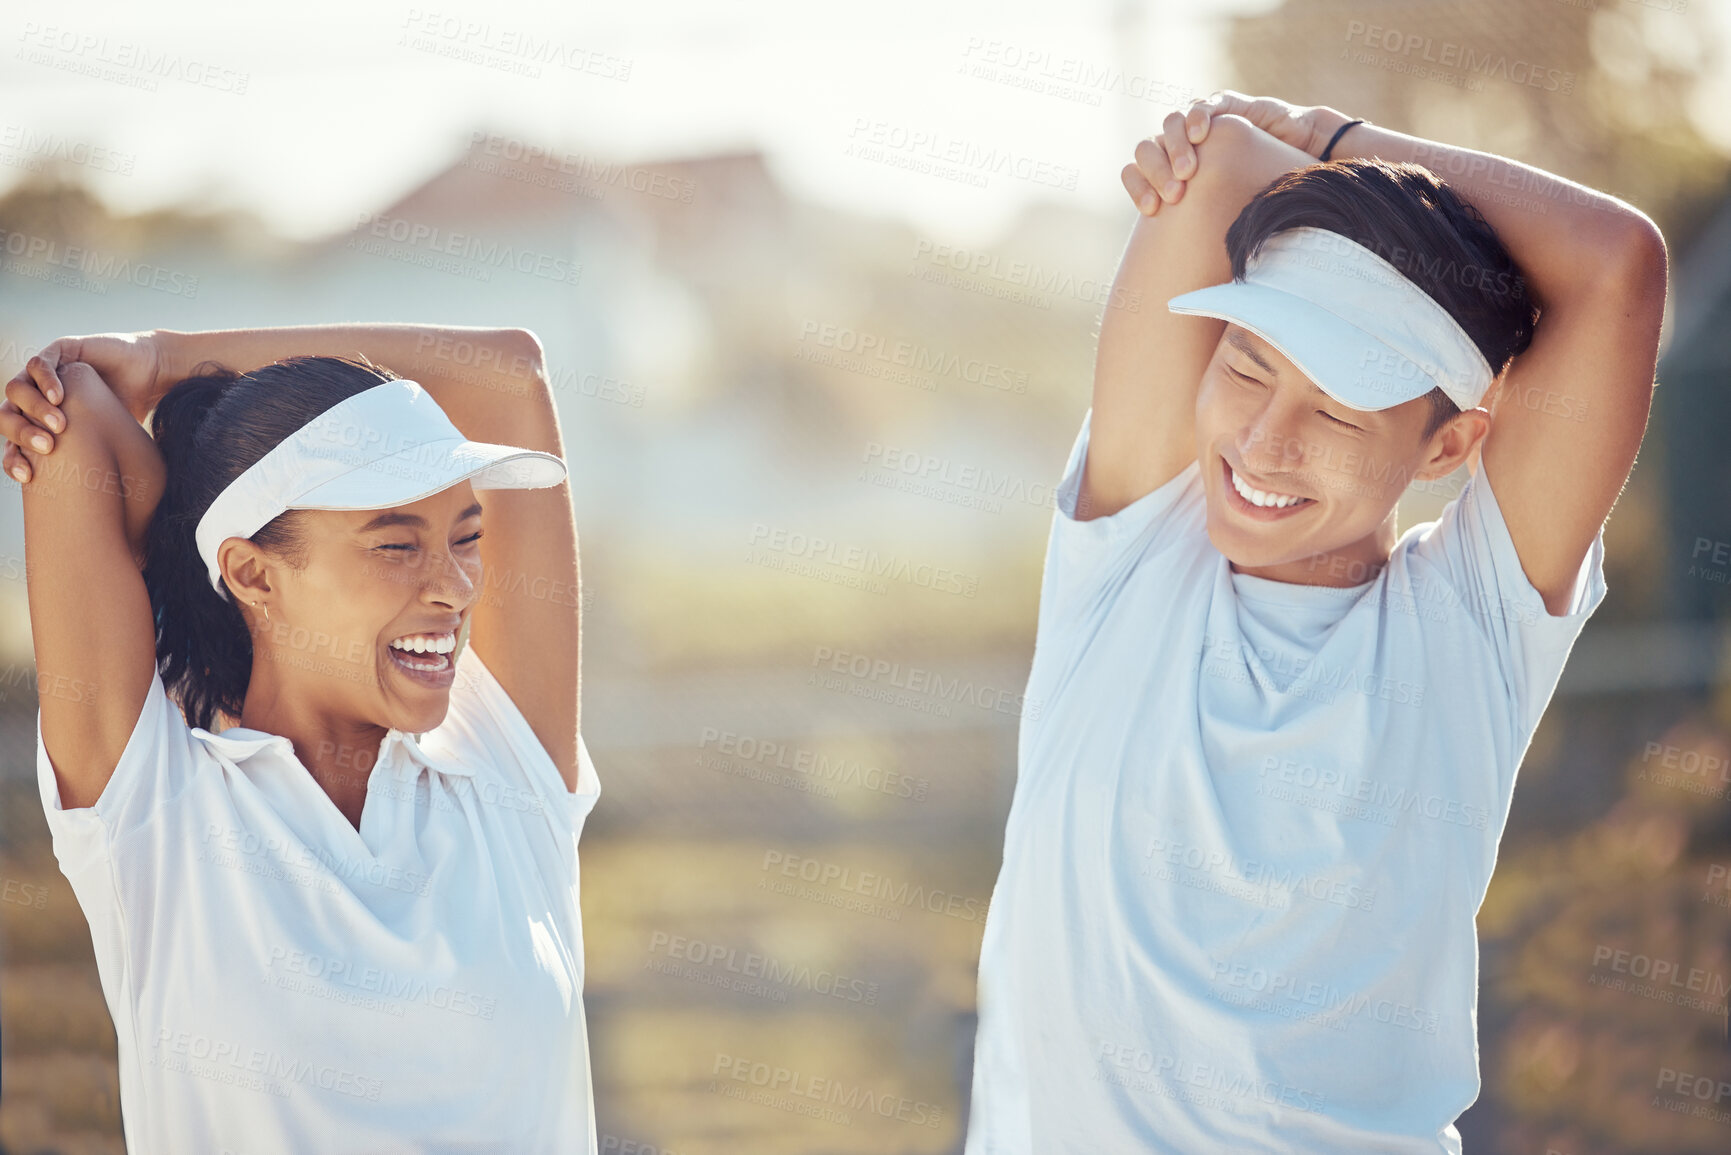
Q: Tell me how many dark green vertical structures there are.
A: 1